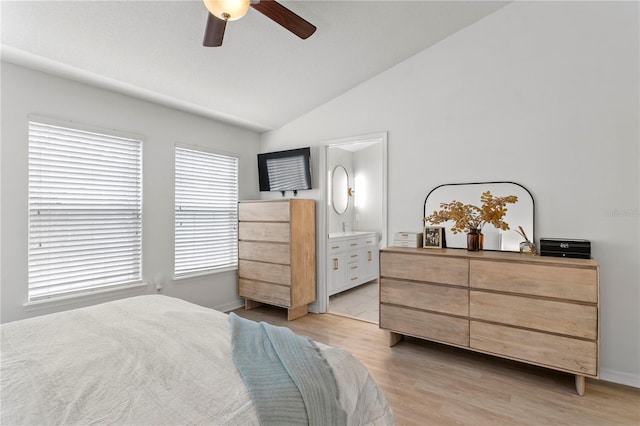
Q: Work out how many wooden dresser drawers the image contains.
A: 11